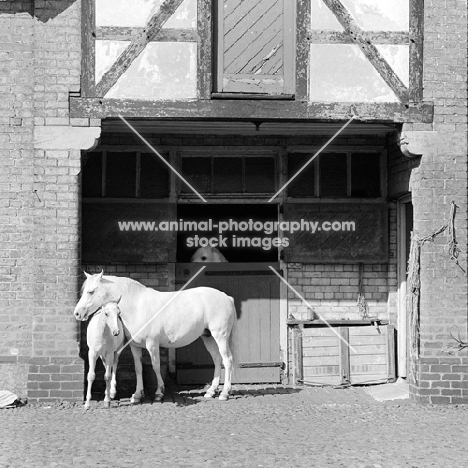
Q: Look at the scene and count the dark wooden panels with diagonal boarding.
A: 2